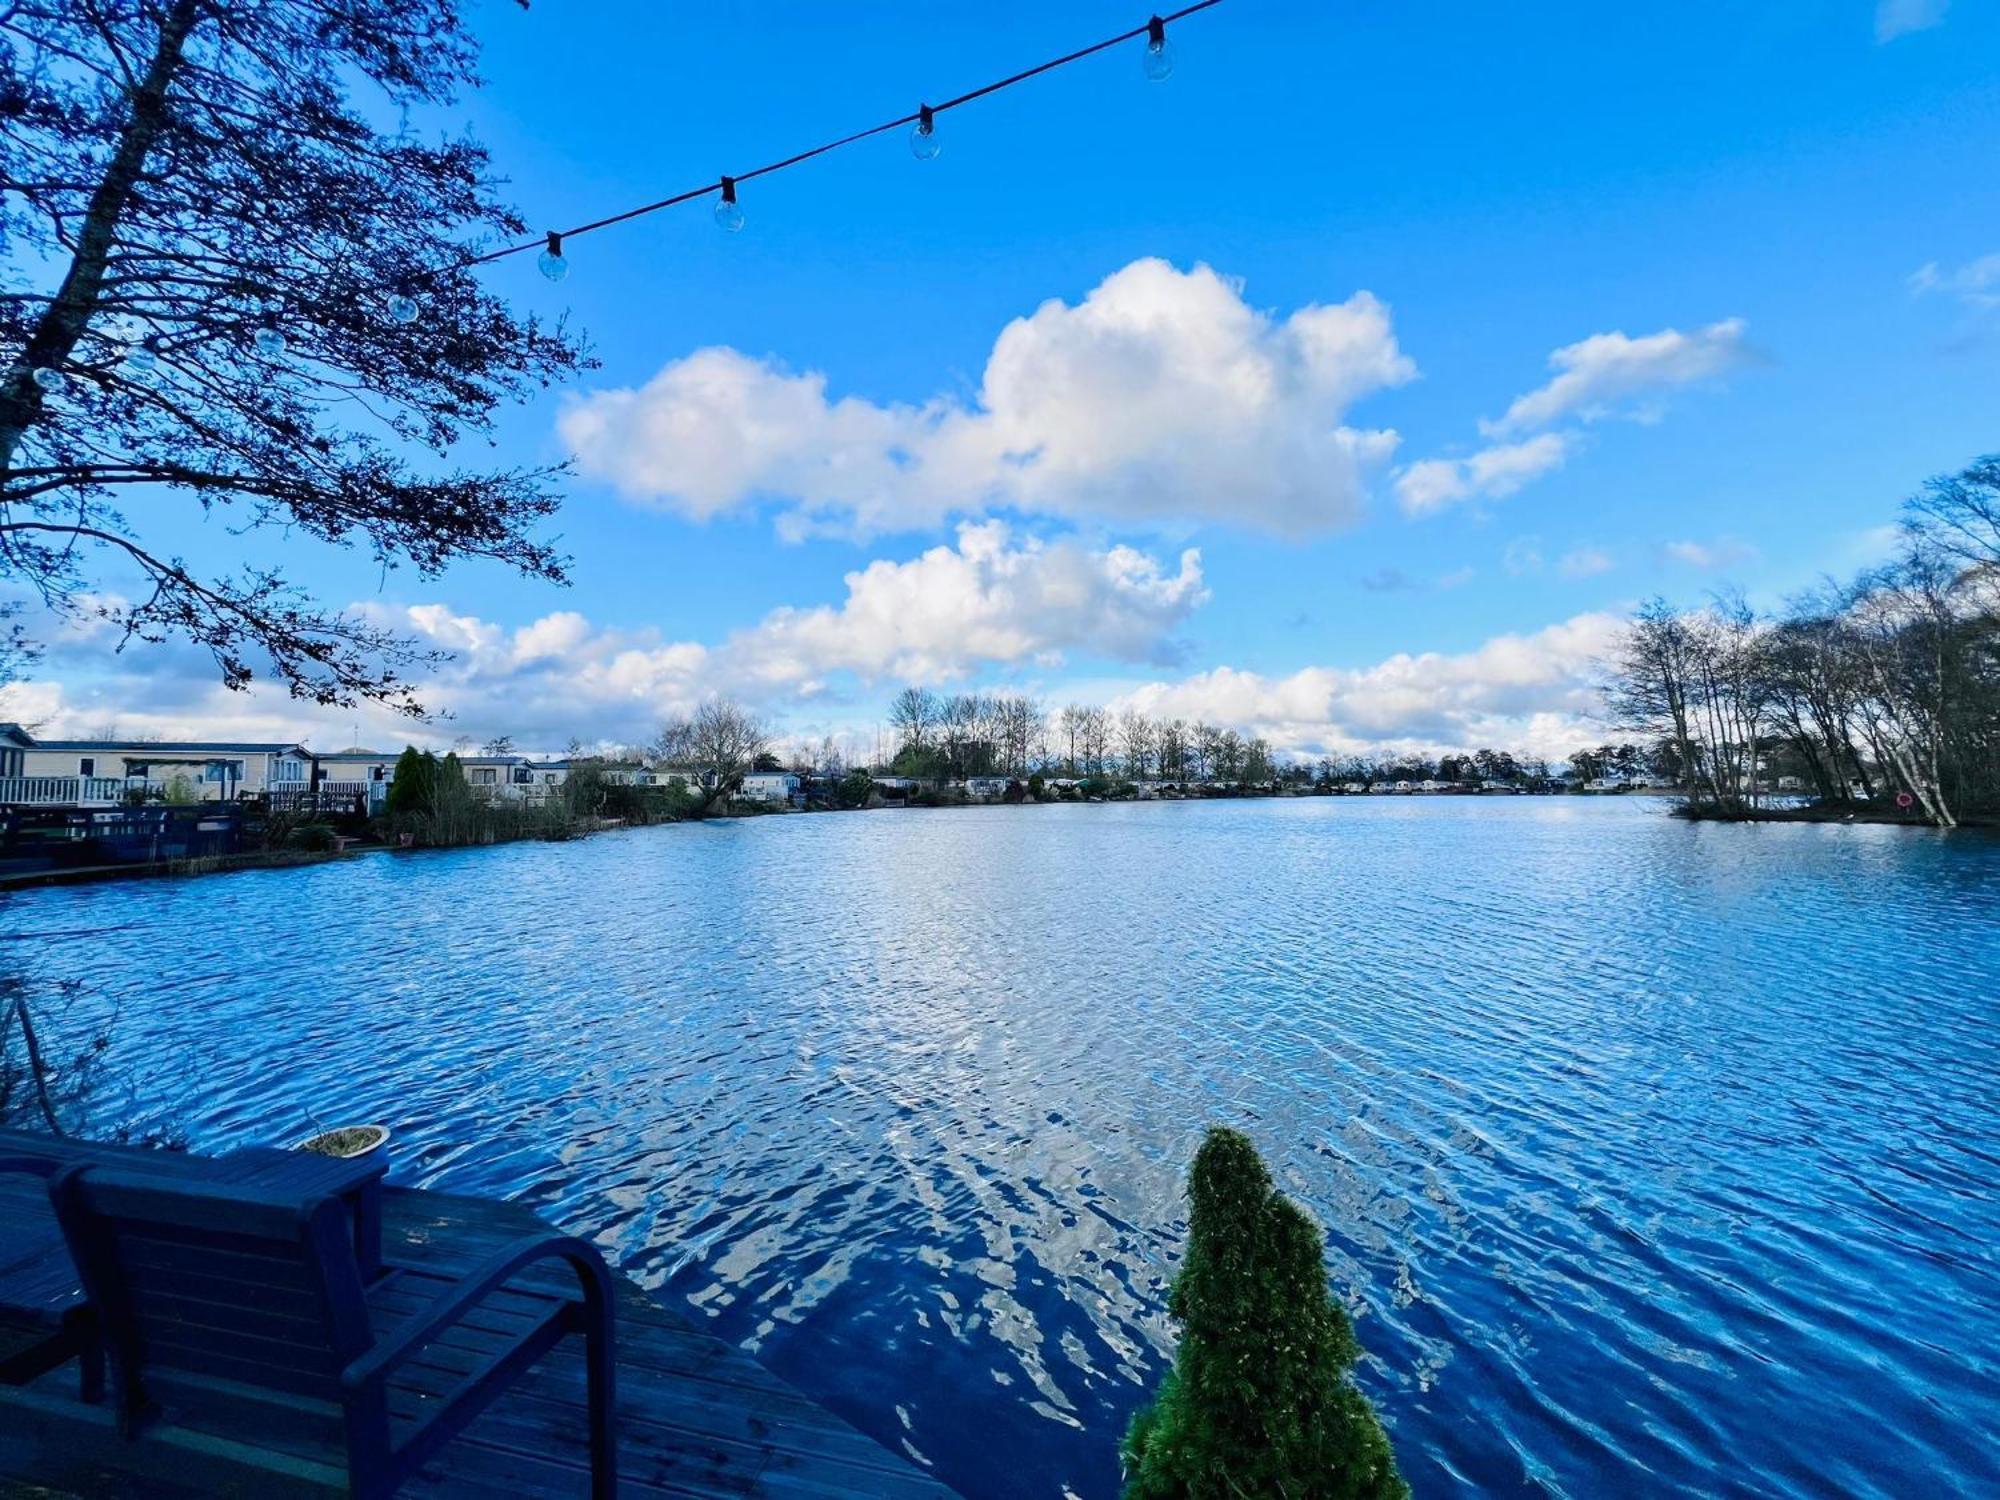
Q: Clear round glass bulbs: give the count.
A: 8